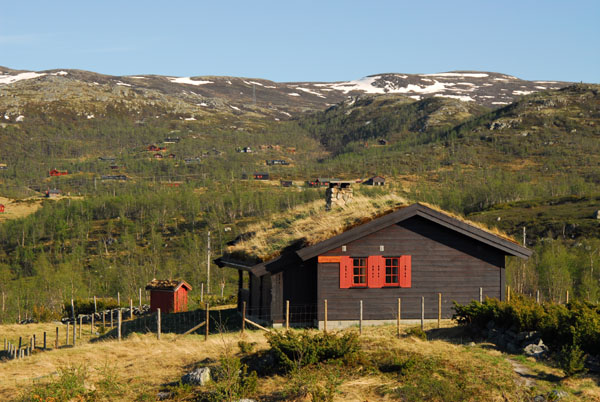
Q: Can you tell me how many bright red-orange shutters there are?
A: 4